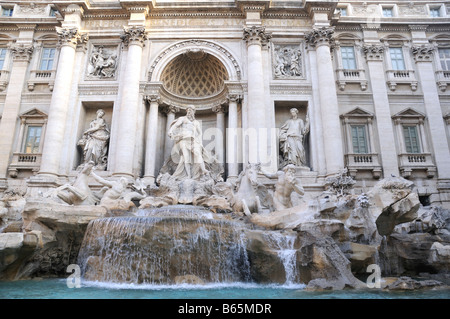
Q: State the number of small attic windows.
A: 5